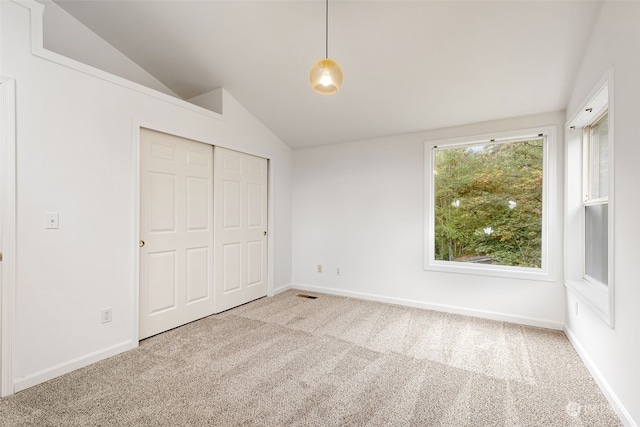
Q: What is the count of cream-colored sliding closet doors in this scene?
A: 2